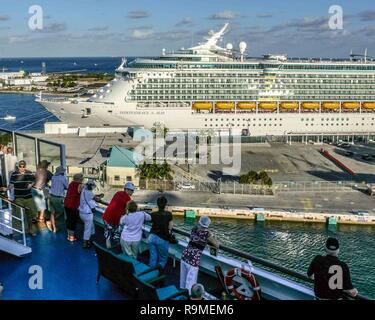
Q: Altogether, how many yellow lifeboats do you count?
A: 9